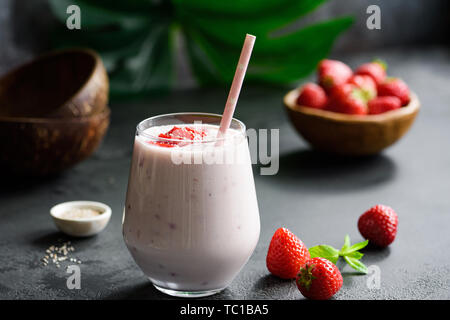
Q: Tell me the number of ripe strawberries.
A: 10